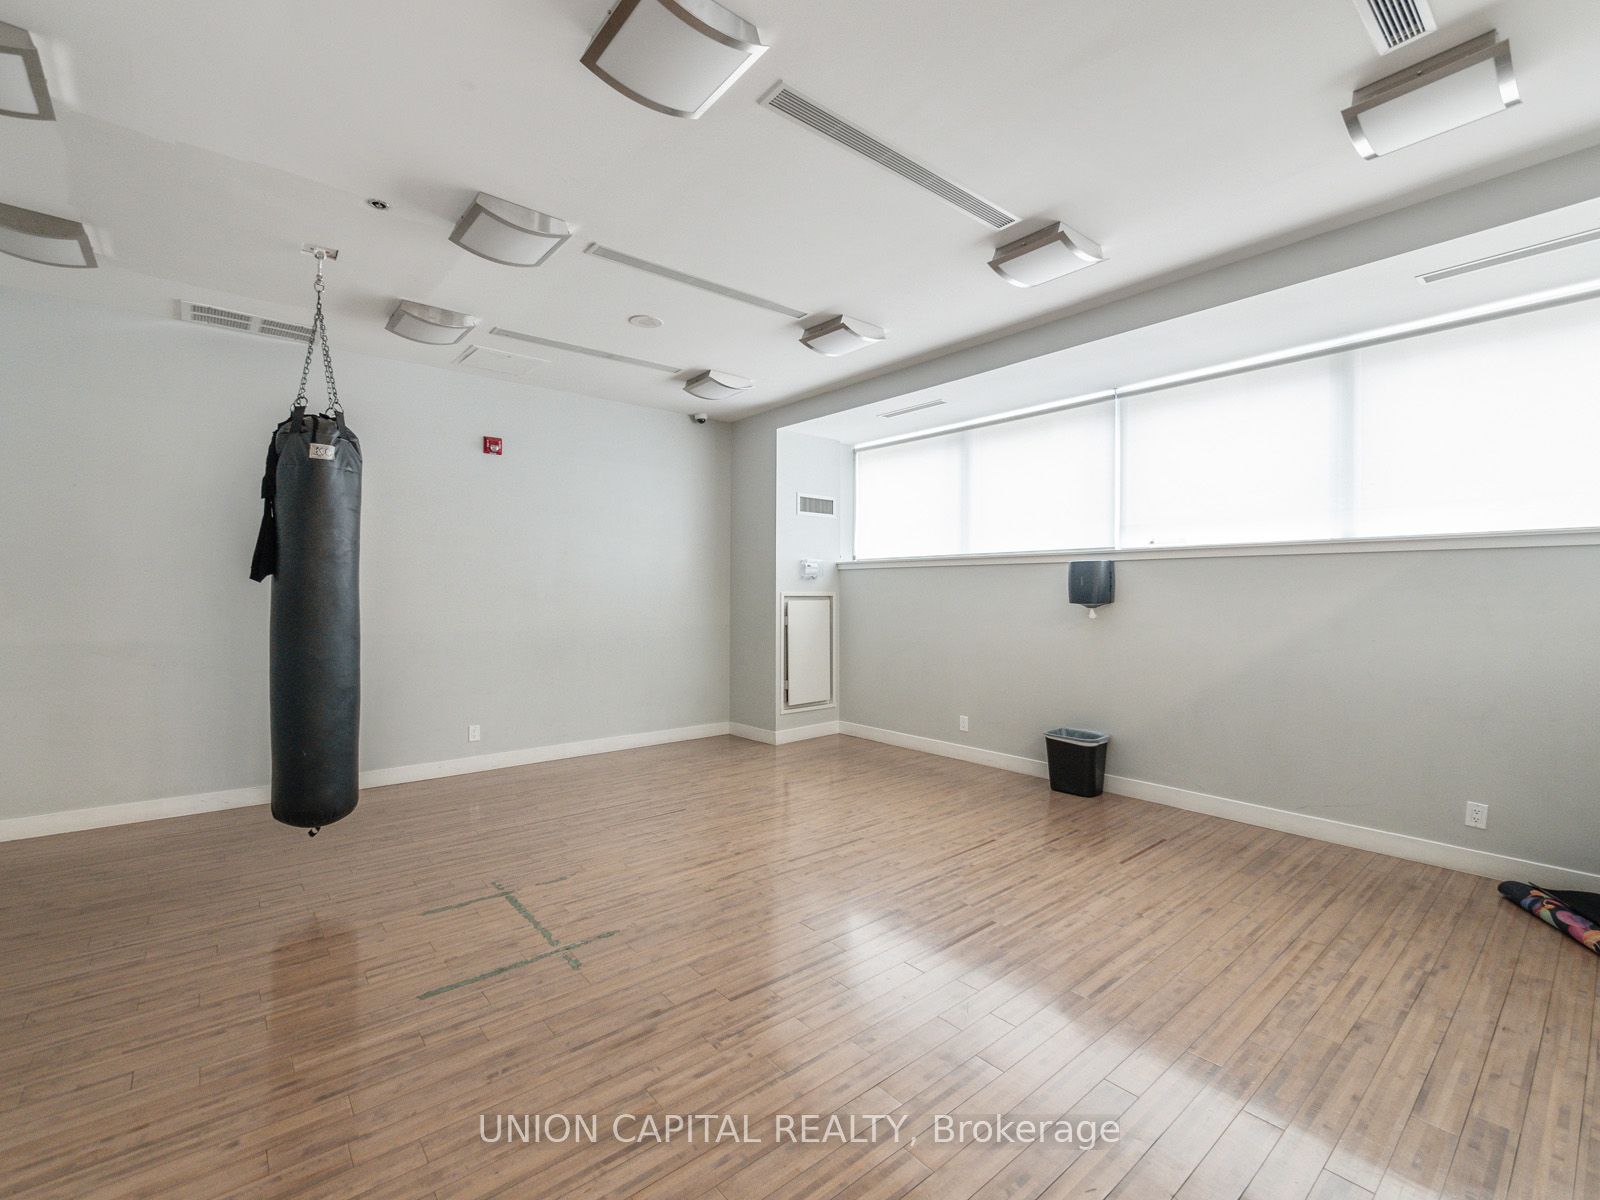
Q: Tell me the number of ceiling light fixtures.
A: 9